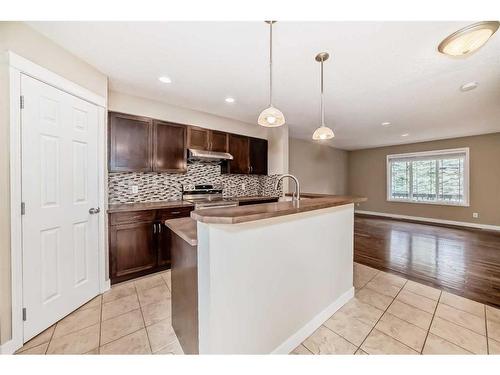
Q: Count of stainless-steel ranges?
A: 1